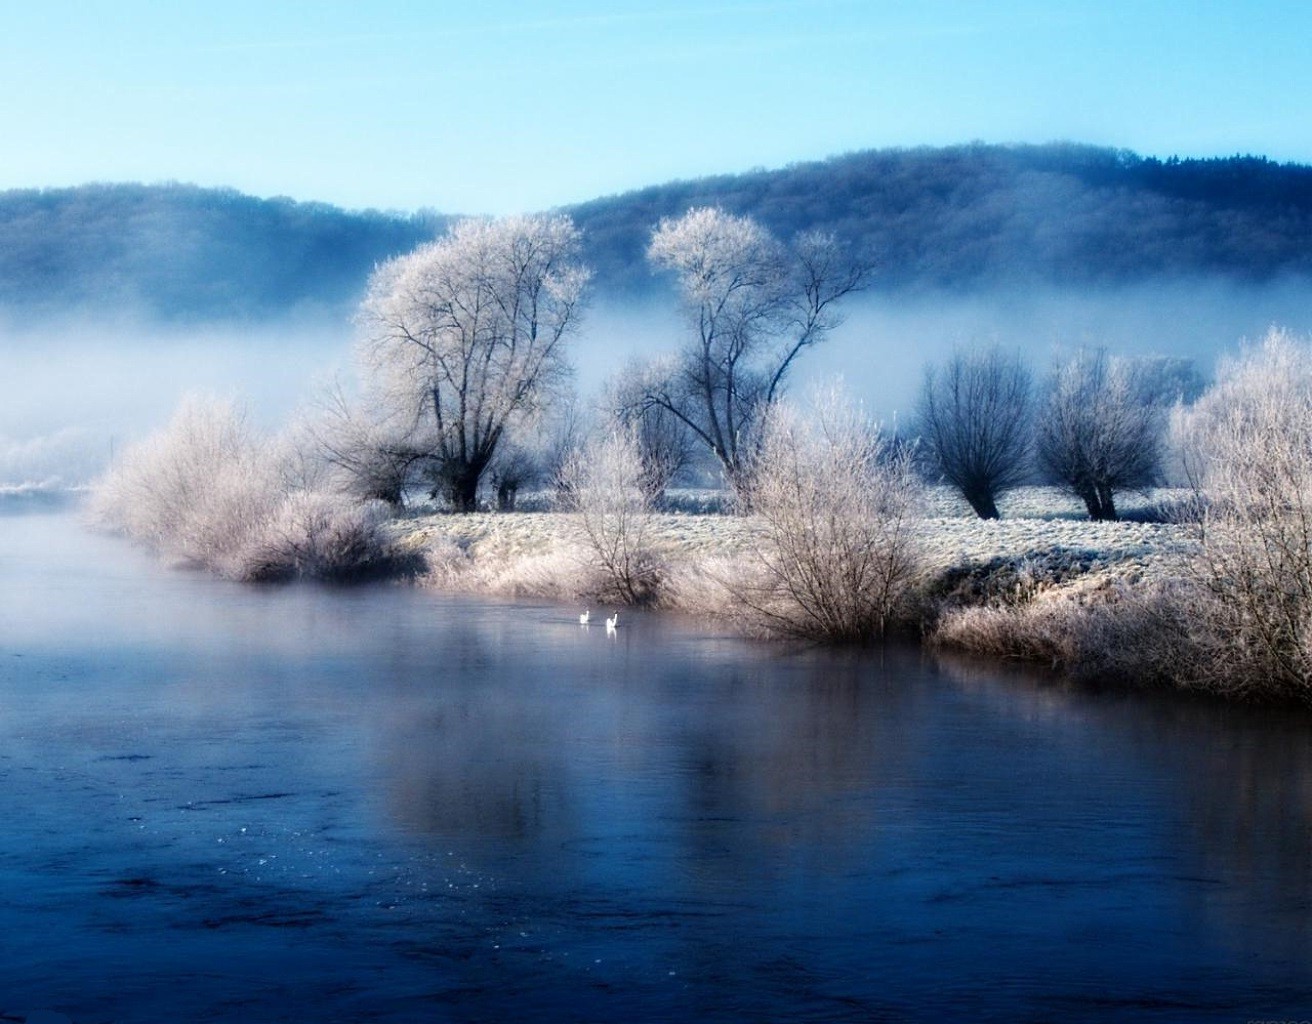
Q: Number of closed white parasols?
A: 0